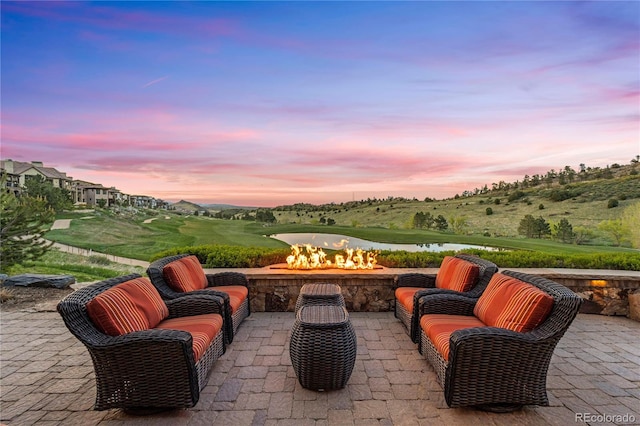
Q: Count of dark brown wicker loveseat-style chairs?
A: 4